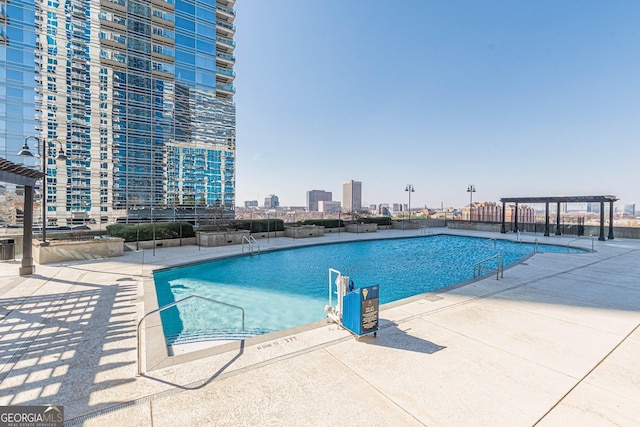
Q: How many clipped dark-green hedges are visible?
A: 4